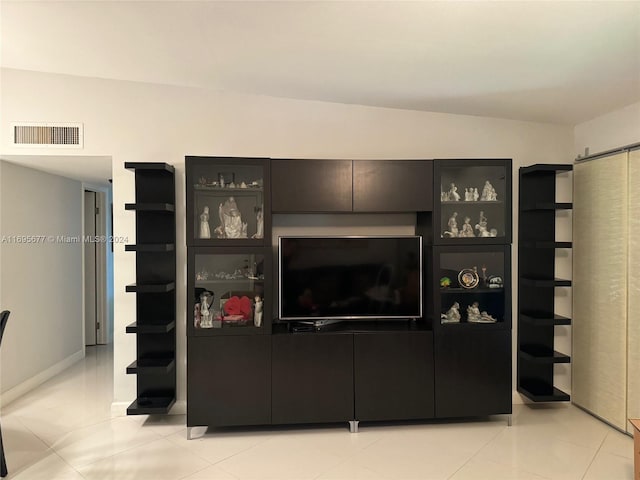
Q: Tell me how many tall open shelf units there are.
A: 2